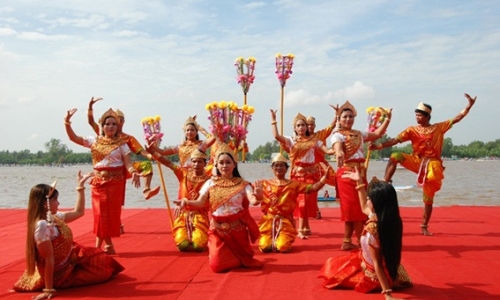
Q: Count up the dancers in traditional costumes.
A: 12